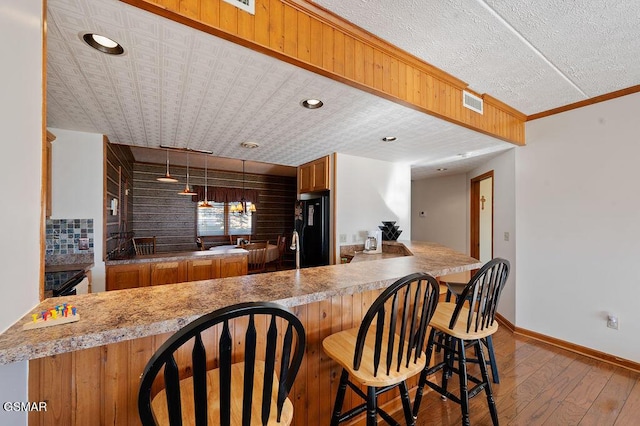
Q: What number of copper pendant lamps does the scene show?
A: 3